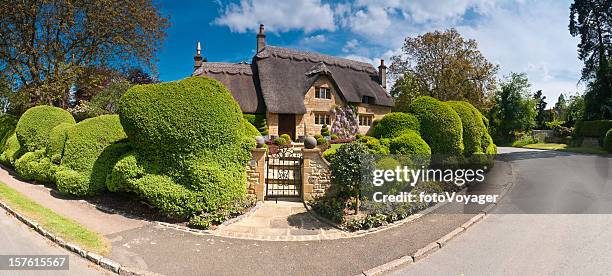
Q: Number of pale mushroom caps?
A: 0